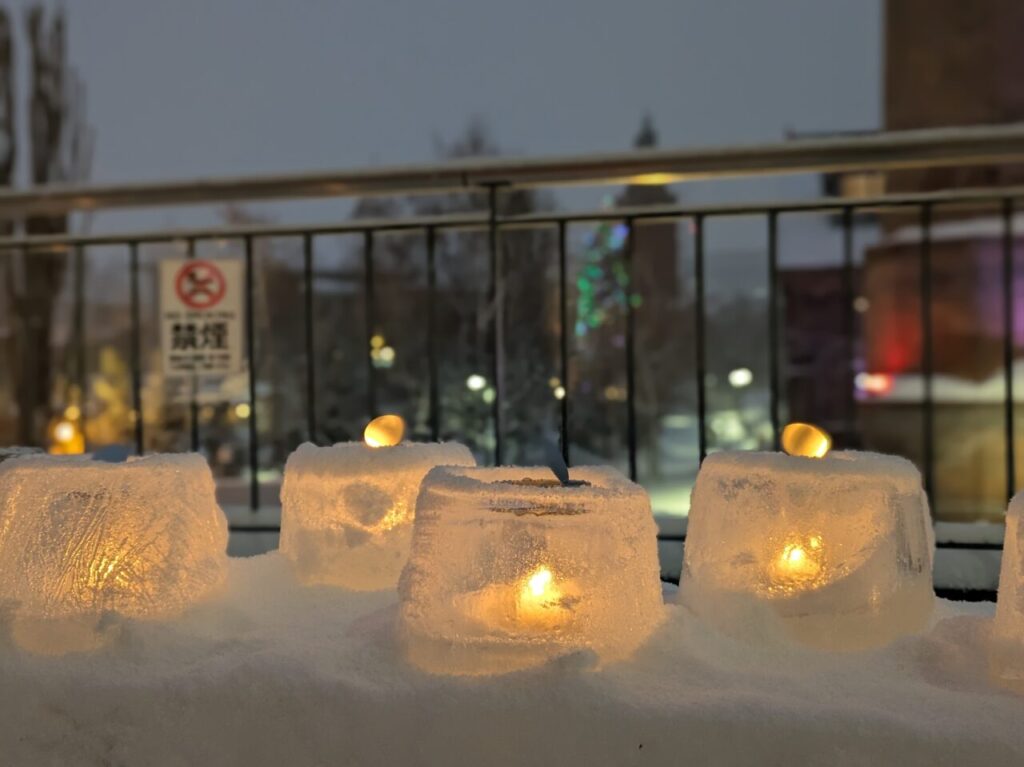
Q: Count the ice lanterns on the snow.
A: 5